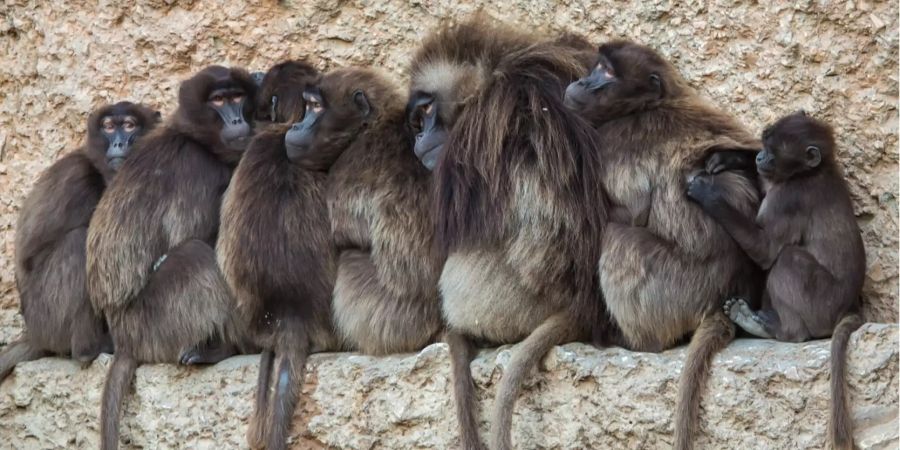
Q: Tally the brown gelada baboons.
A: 7